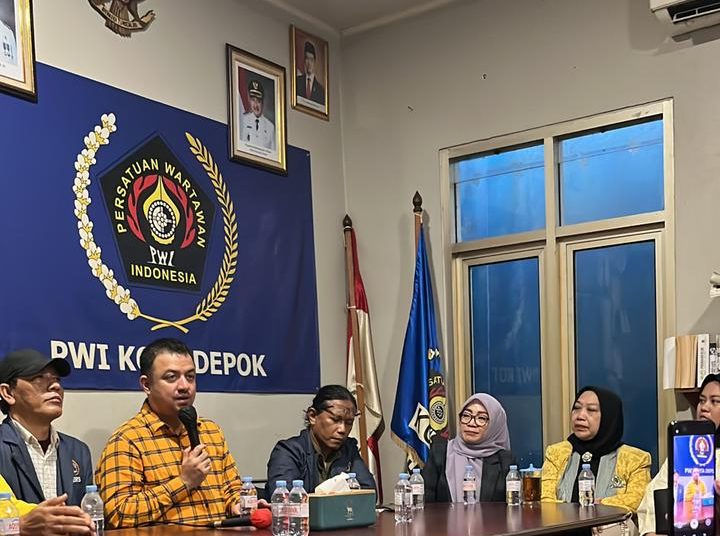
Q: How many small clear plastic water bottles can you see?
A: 11